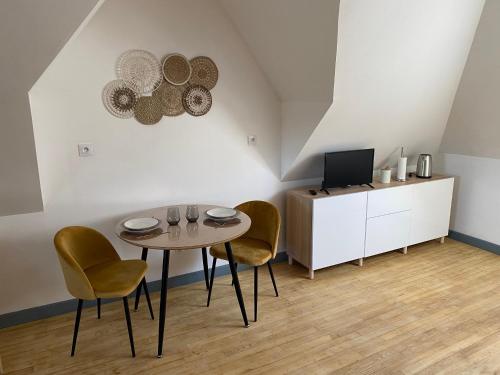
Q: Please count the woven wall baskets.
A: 7